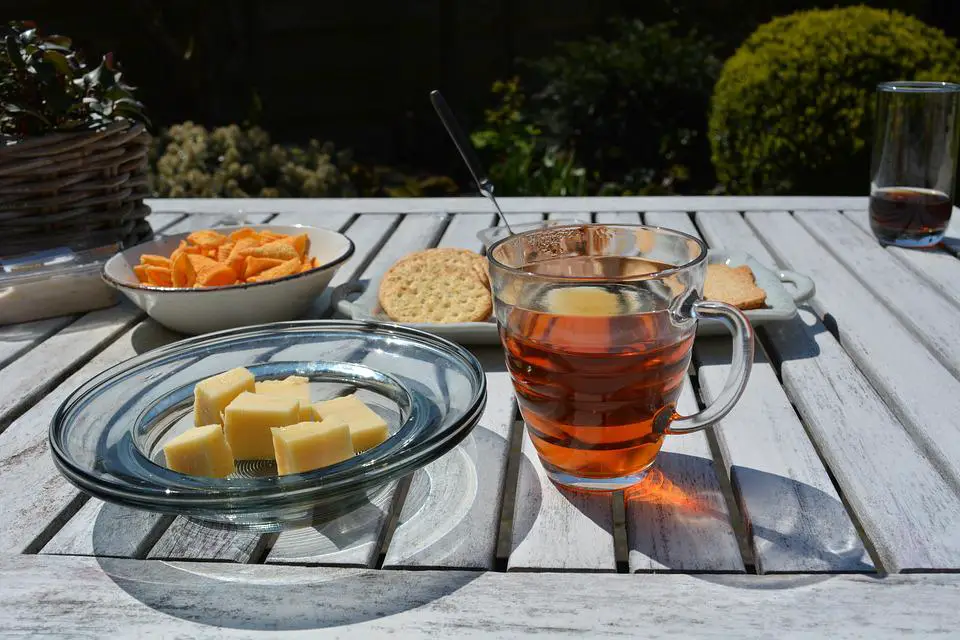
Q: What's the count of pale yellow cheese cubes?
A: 6